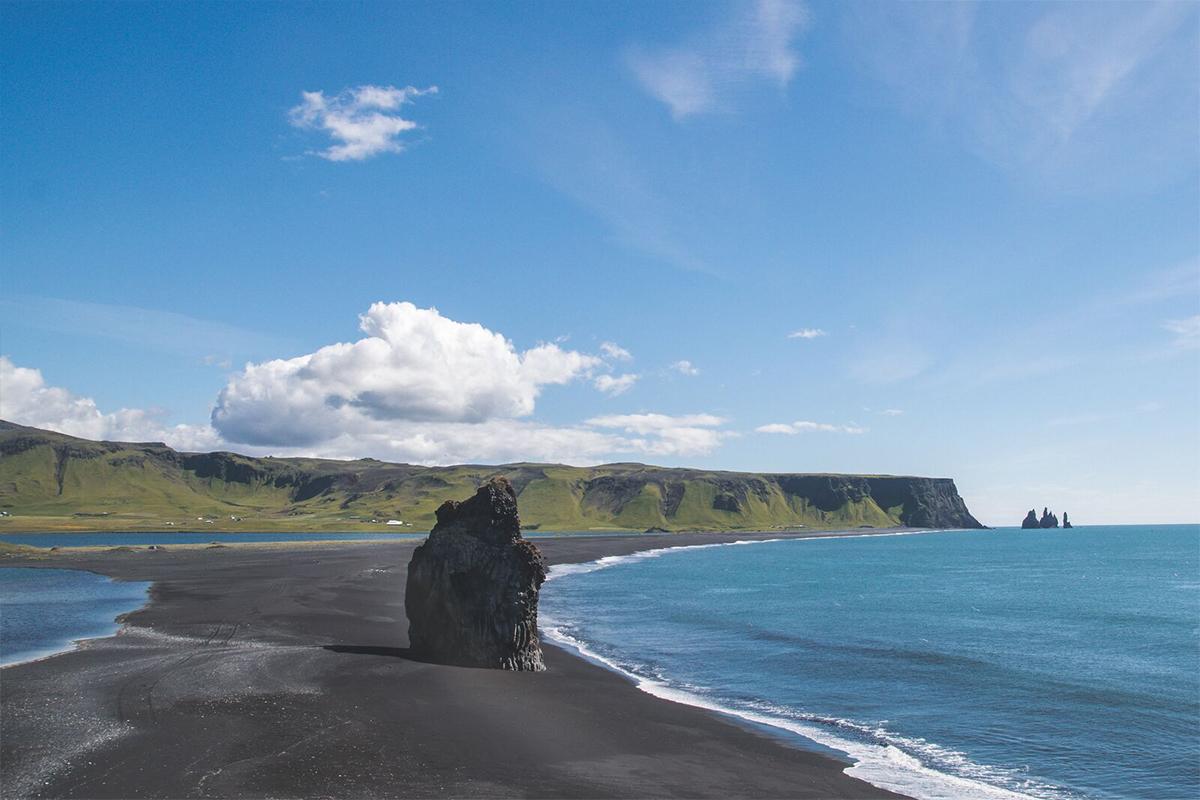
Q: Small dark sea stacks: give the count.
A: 3